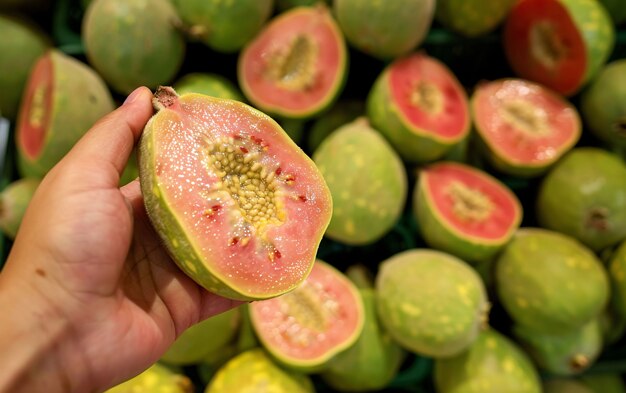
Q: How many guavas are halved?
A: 8